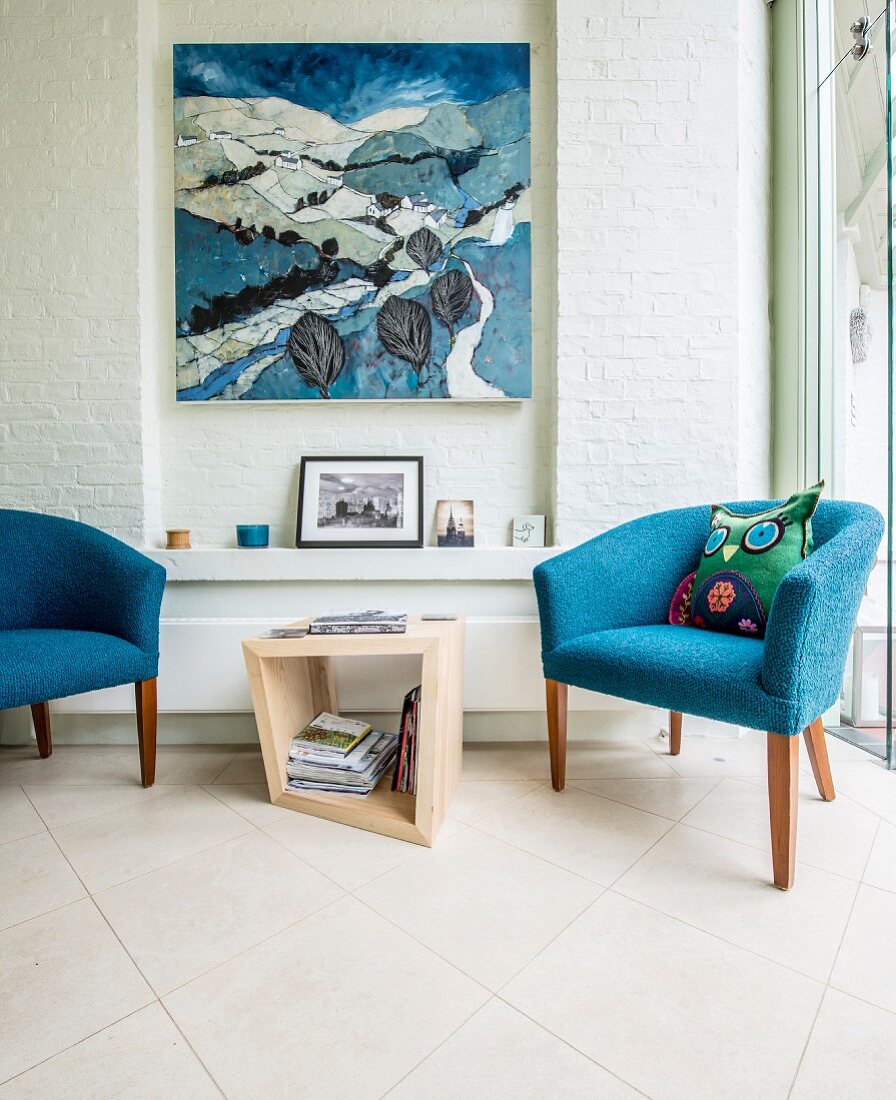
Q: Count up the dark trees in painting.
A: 4